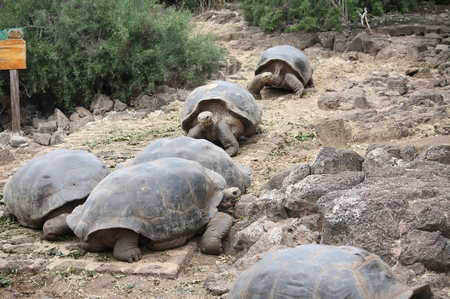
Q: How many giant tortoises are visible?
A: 6